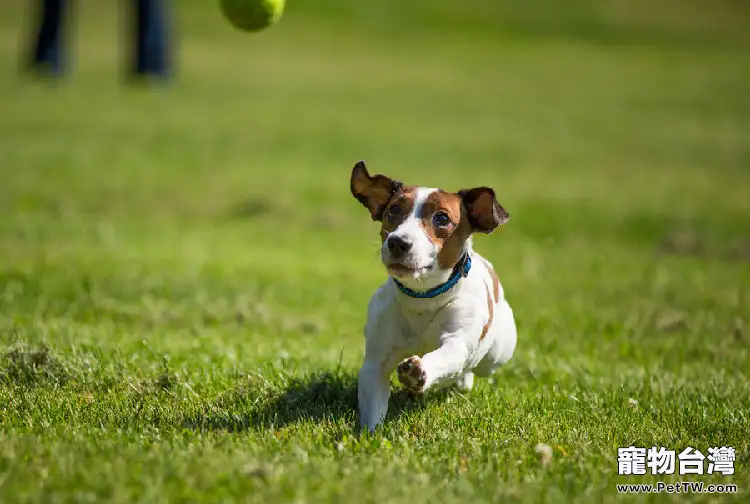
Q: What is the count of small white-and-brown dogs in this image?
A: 1